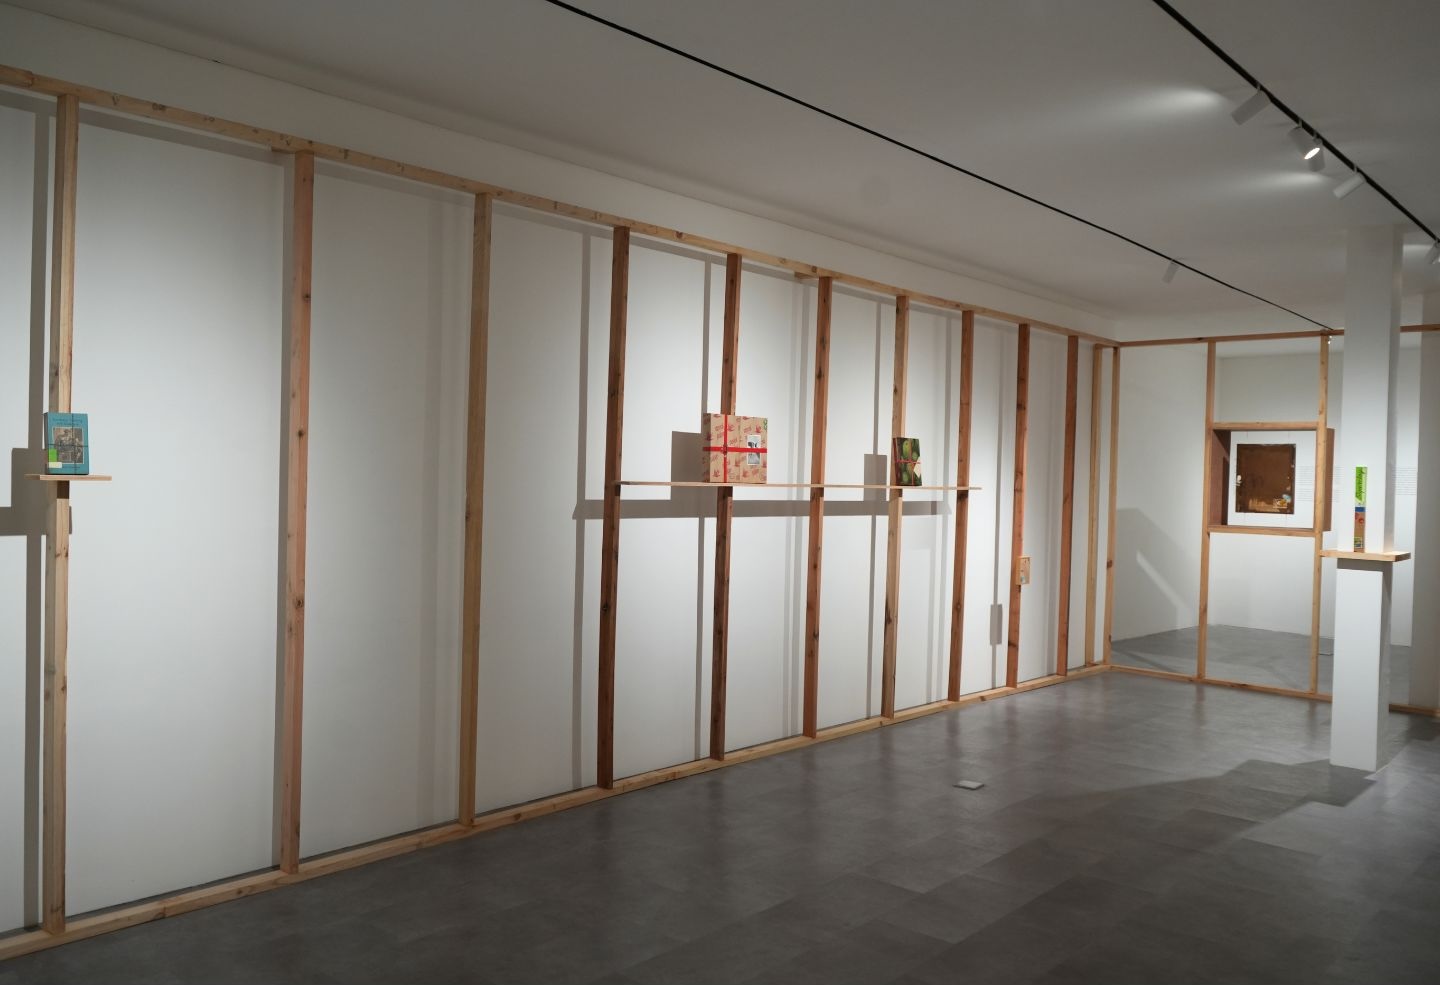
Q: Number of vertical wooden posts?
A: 14